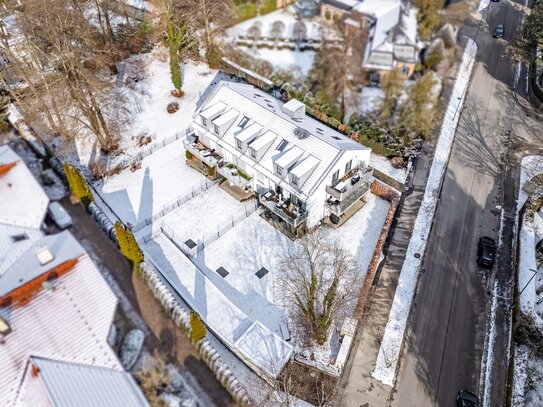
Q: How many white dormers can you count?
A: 6